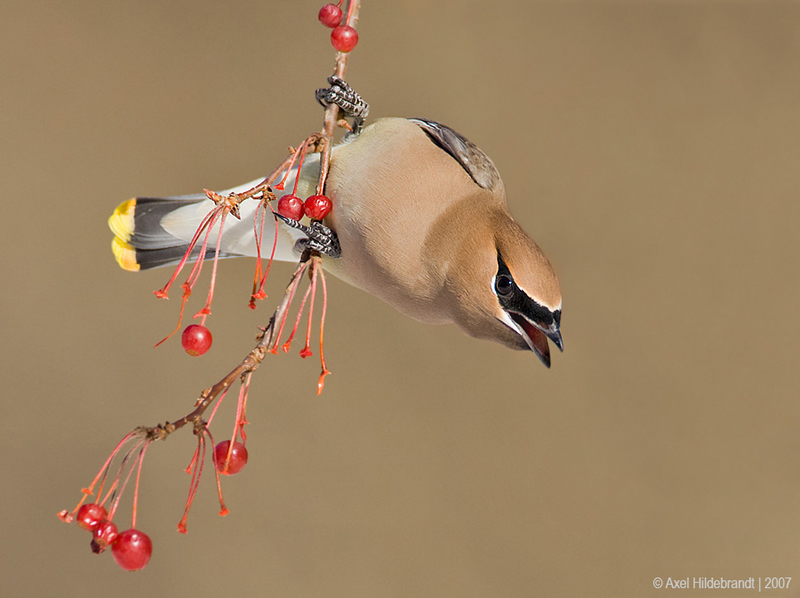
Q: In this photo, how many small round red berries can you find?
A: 9